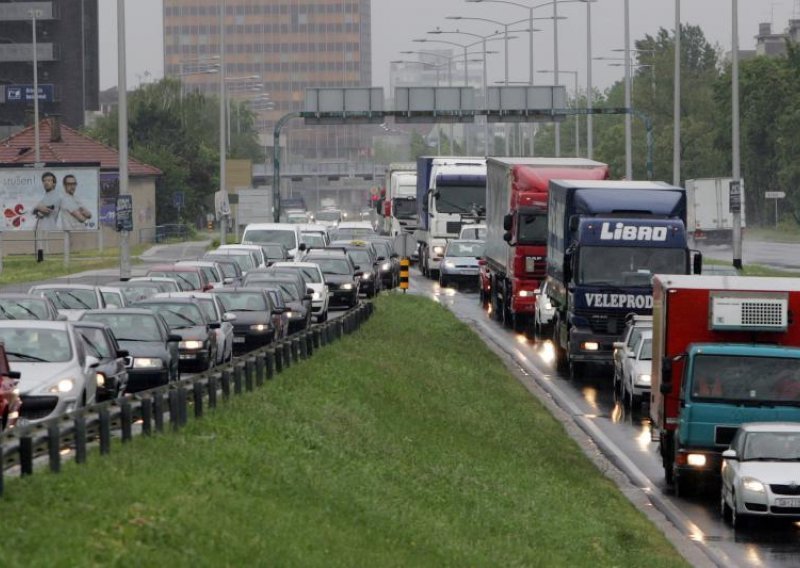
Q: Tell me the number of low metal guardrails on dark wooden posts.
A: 1